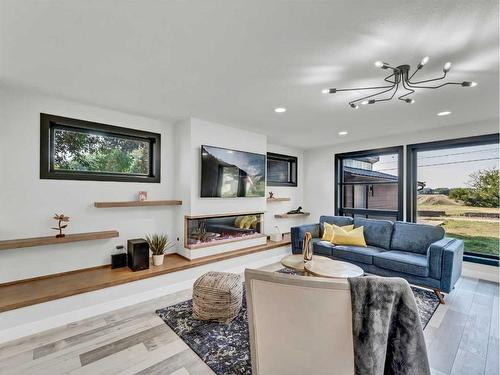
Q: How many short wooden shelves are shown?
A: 4